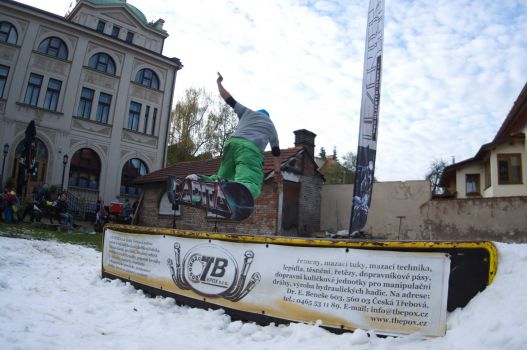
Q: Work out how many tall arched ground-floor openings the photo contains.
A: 3